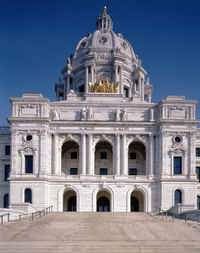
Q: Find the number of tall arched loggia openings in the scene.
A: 3